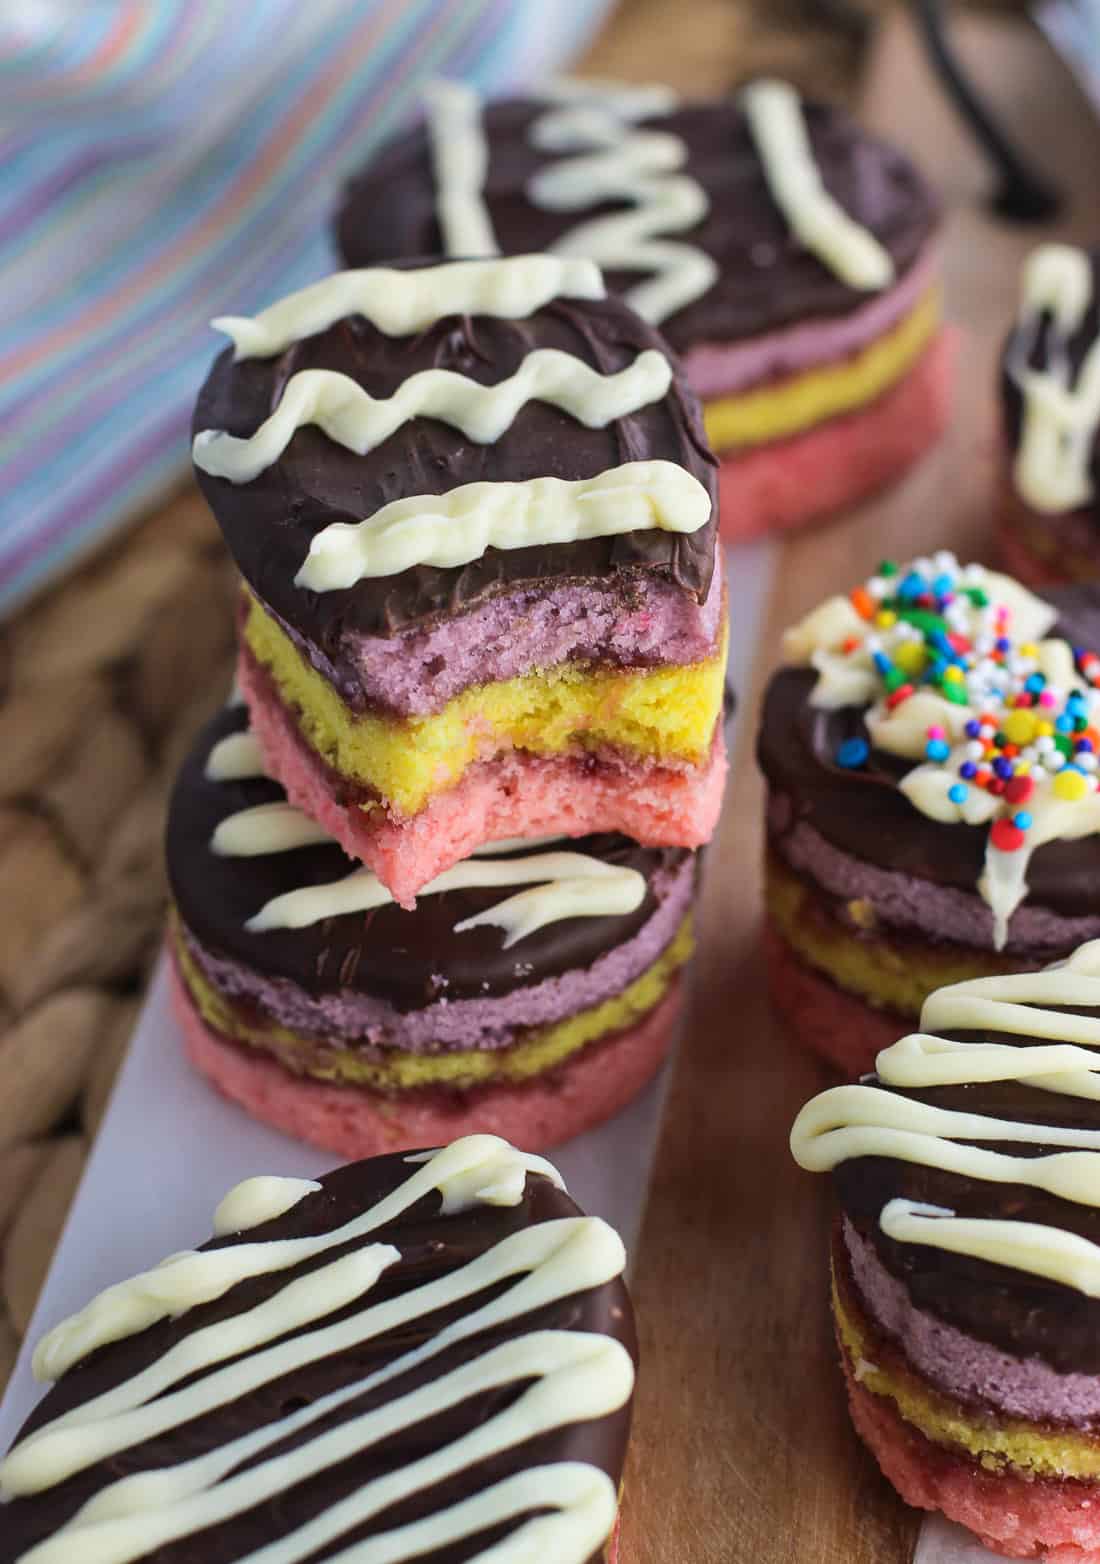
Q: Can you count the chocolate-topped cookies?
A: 7